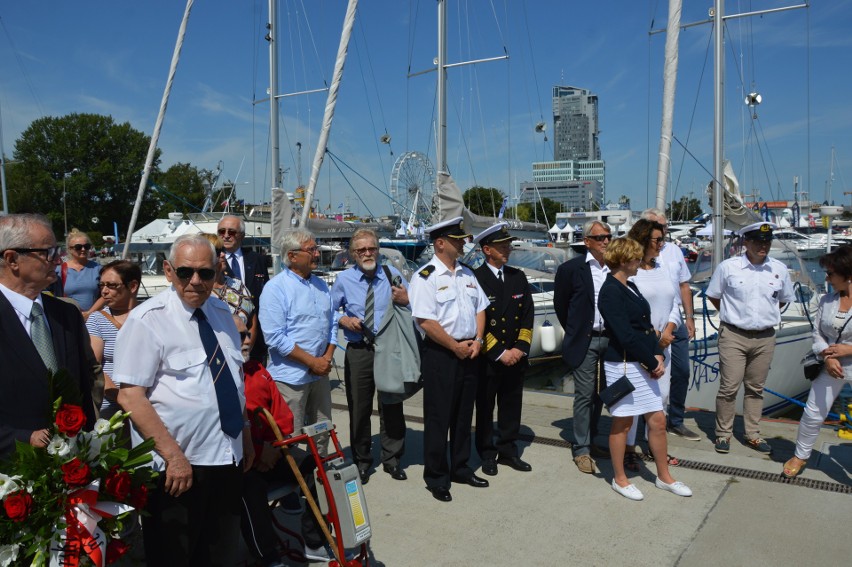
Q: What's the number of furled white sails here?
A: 3